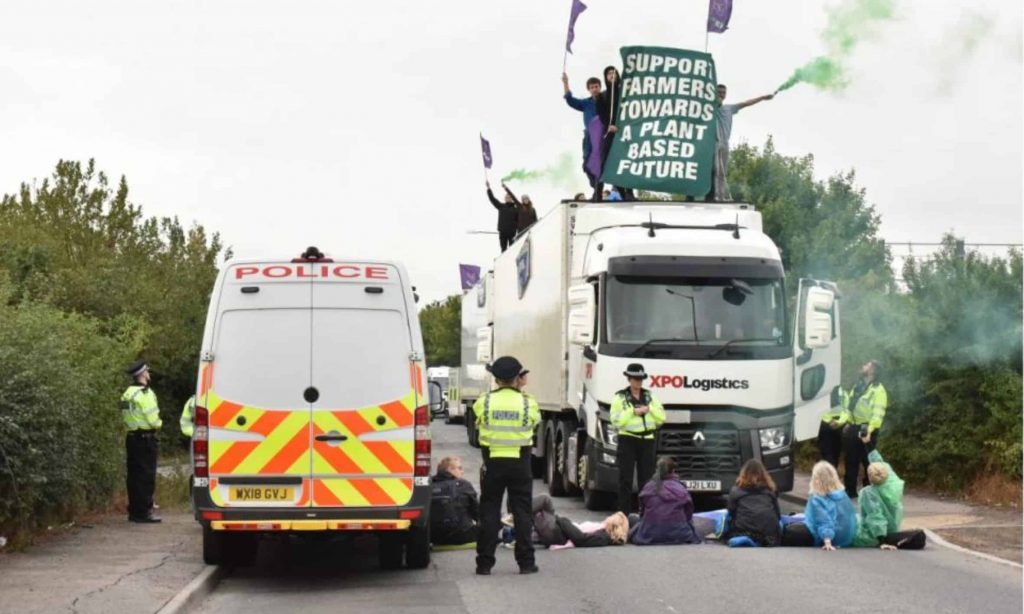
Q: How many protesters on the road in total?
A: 6